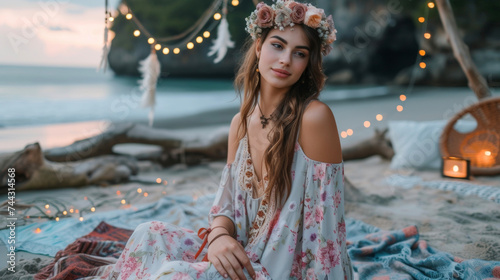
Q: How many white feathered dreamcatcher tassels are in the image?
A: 2